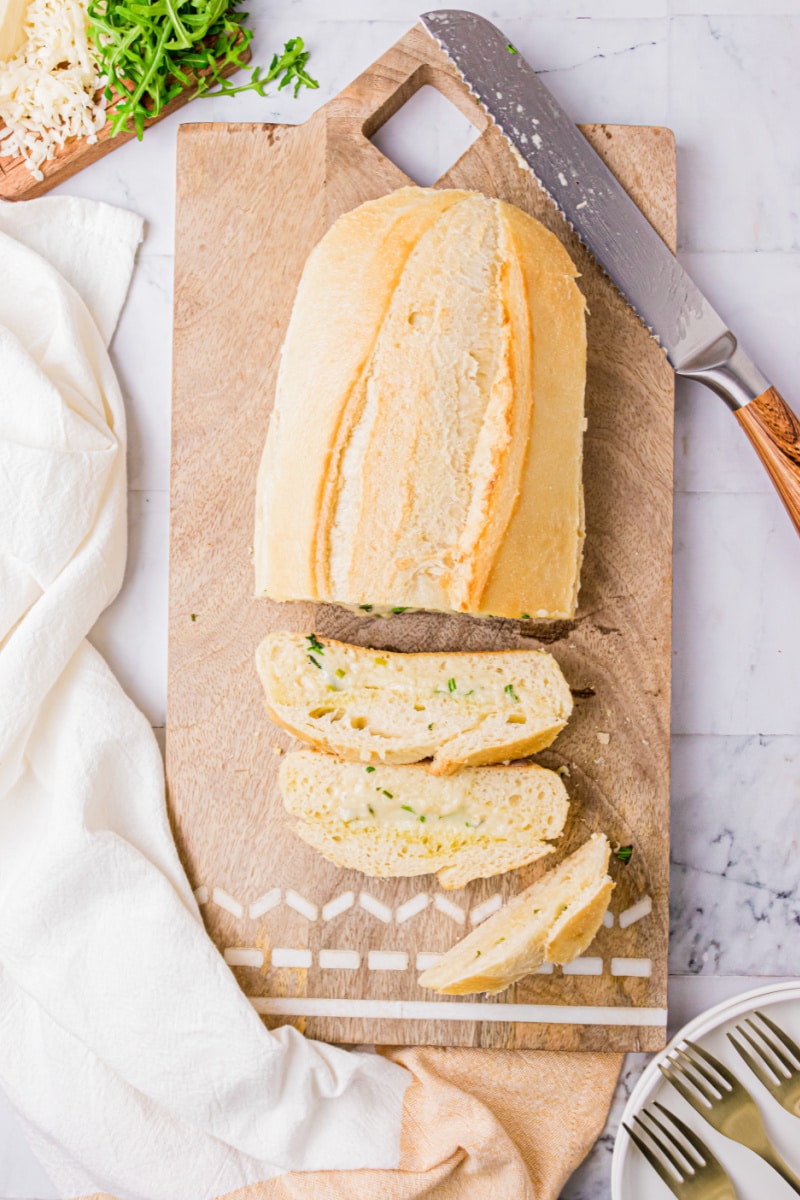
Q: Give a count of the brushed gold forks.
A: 3